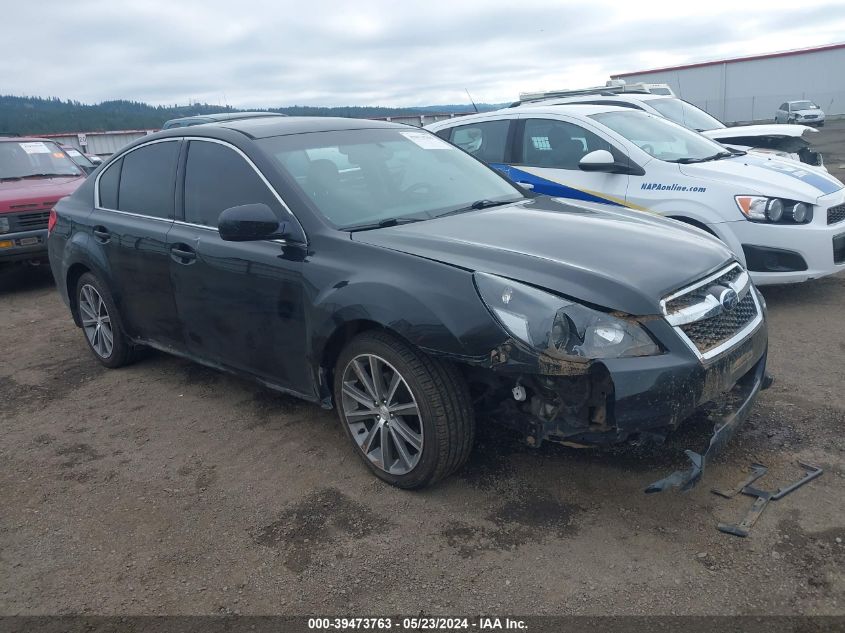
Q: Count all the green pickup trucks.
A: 0